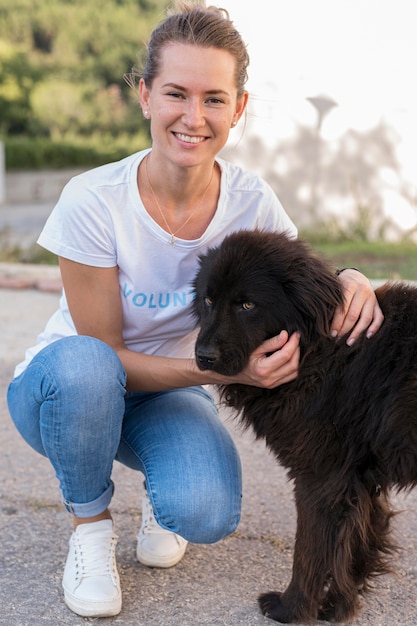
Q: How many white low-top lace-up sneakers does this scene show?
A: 2